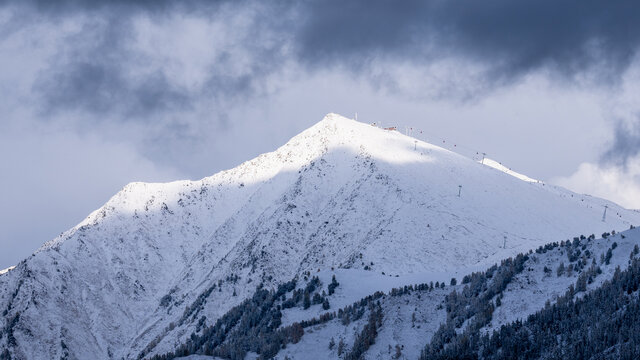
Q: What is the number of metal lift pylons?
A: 5